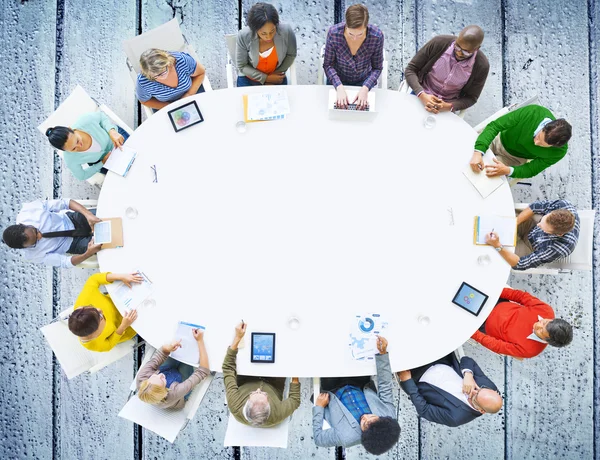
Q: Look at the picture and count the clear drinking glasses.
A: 7